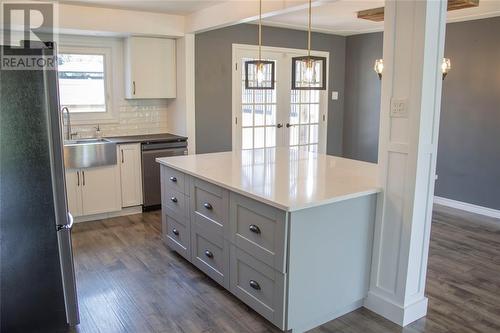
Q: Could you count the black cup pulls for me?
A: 7